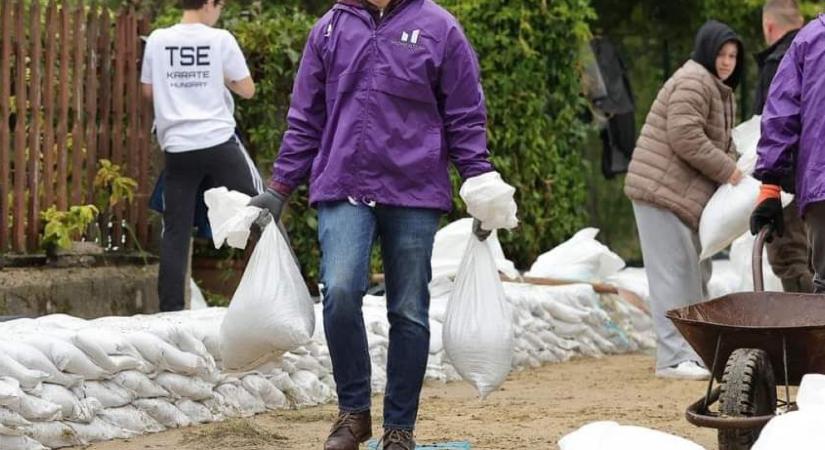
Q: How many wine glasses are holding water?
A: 0